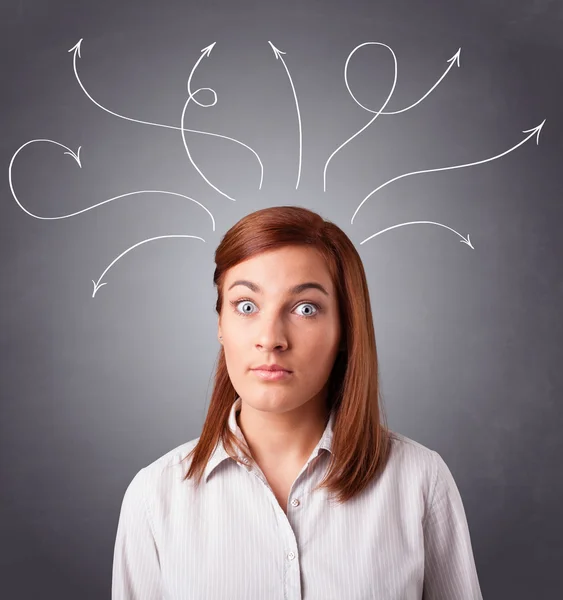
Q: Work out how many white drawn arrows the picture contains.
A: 8